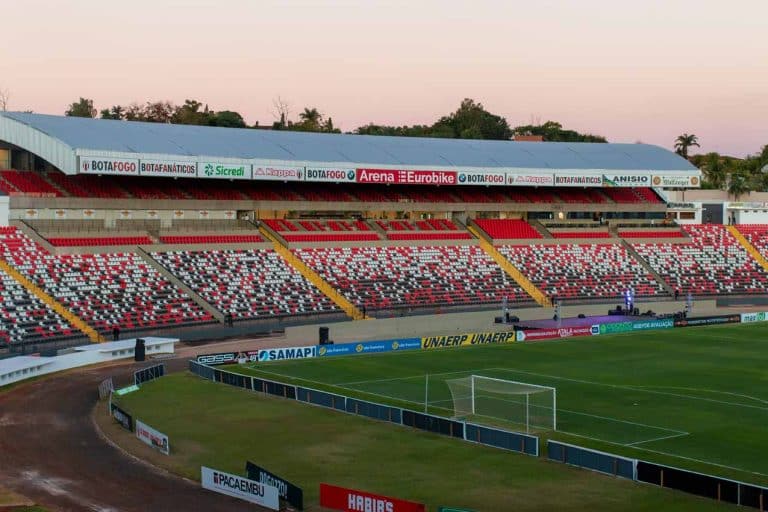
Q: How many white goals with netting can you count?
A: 1